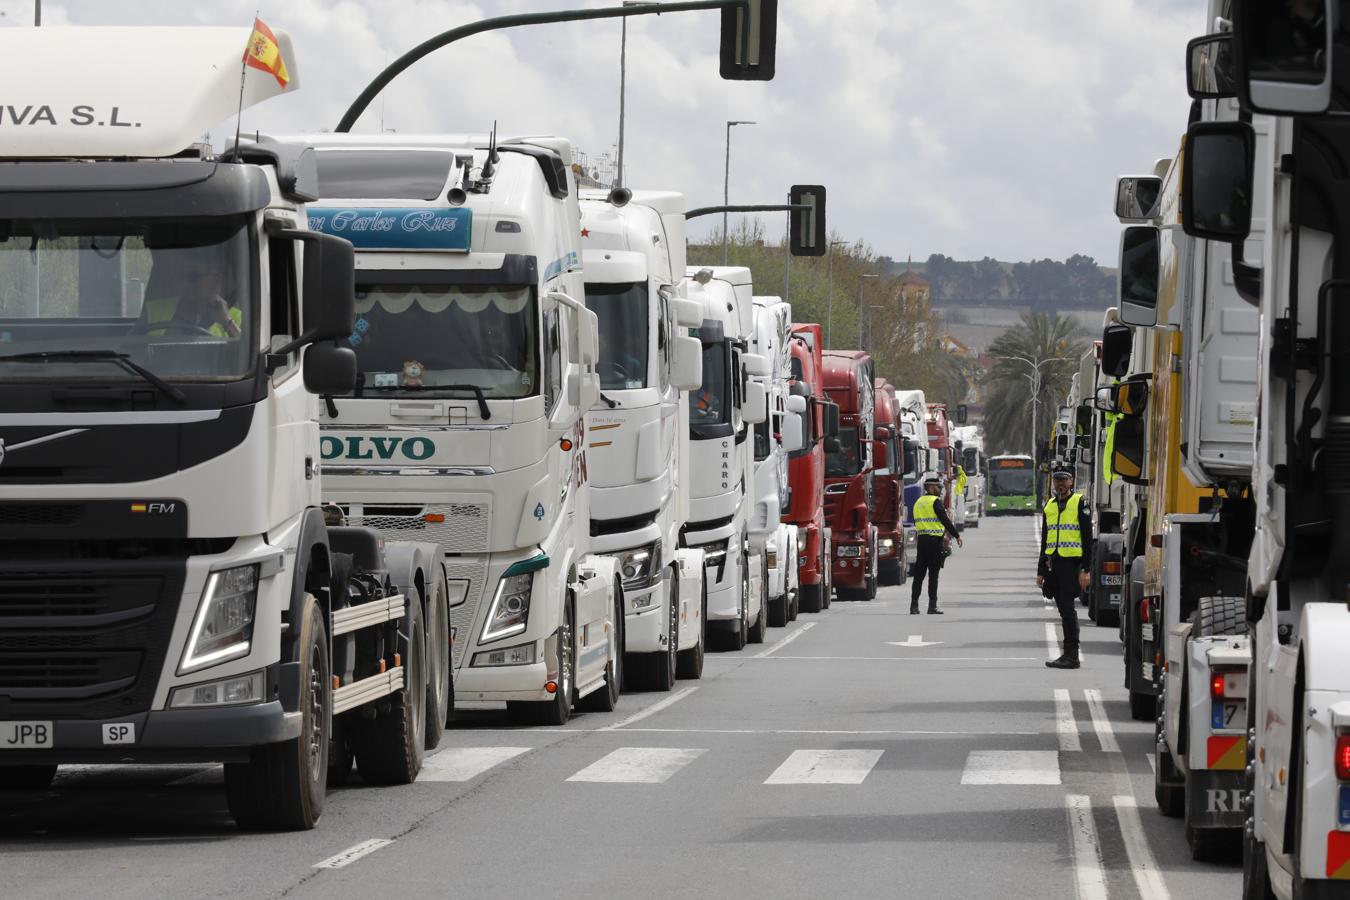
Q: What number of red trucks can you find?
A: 4